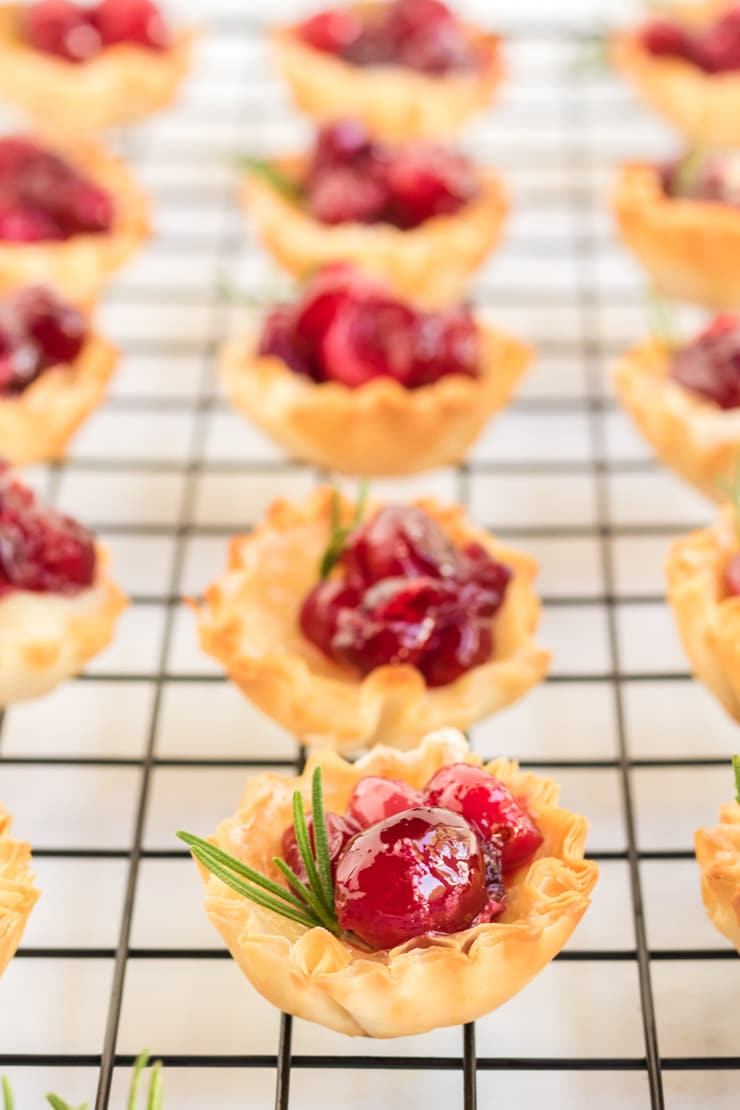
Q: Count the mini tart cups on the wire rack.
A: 15